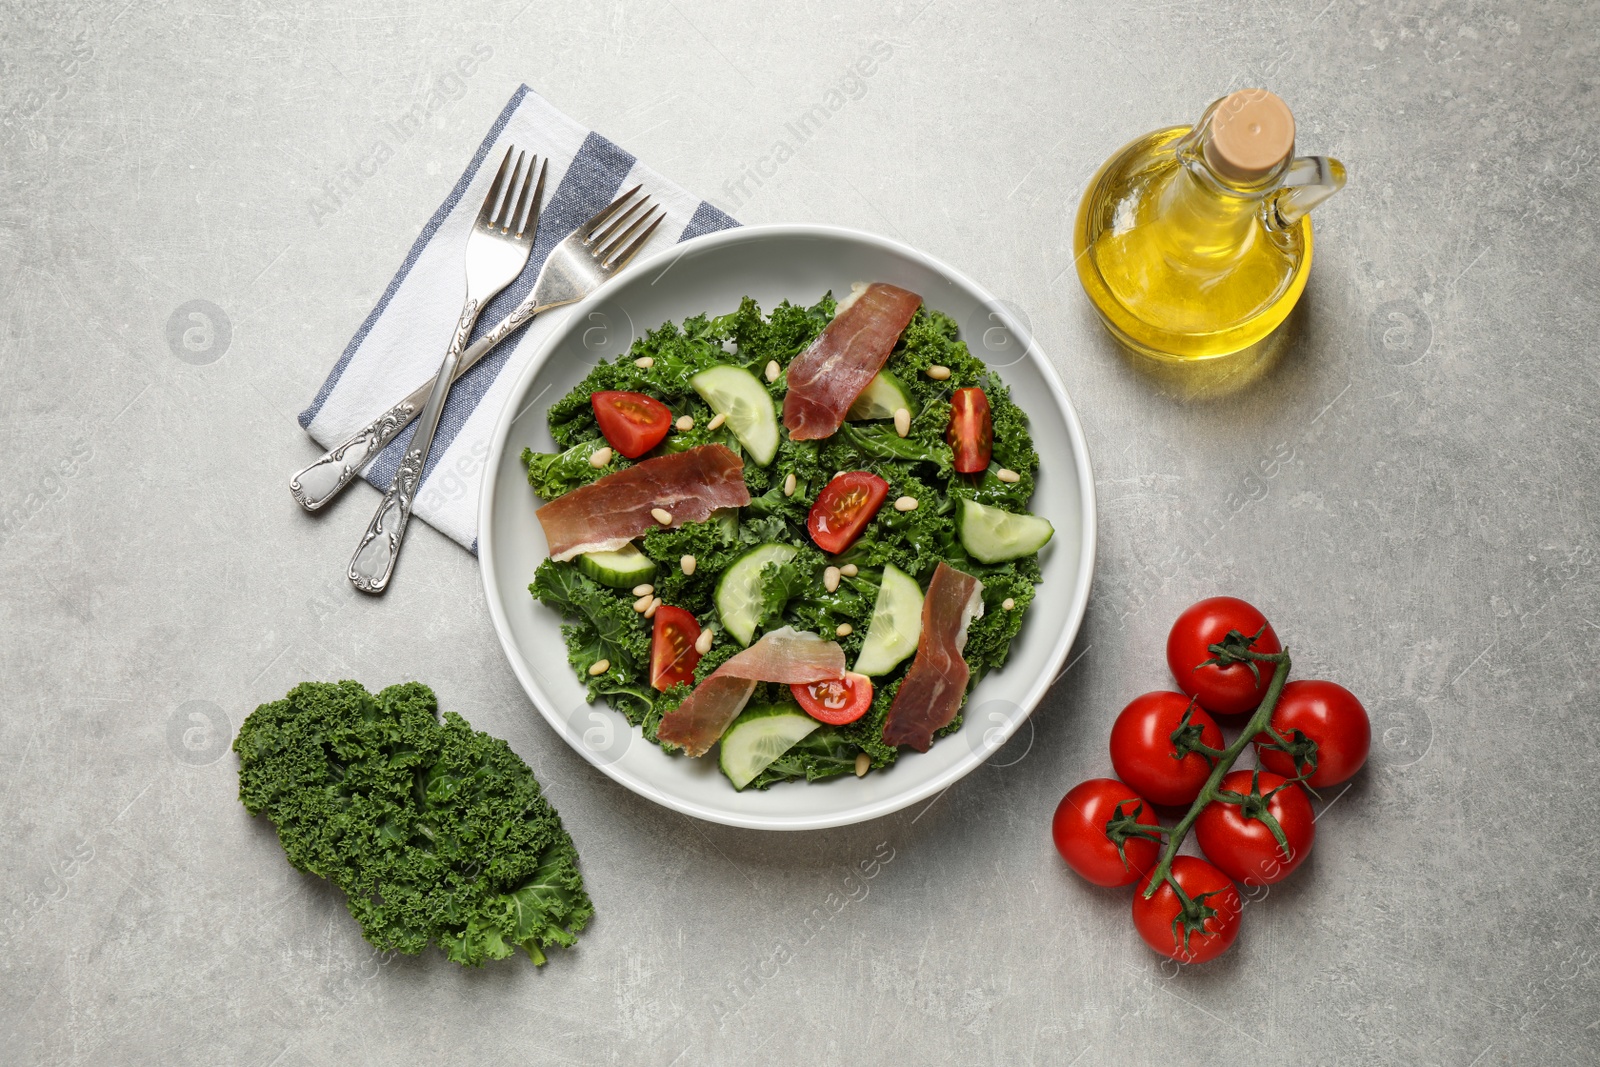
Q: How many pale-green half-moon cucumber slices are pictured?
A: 7